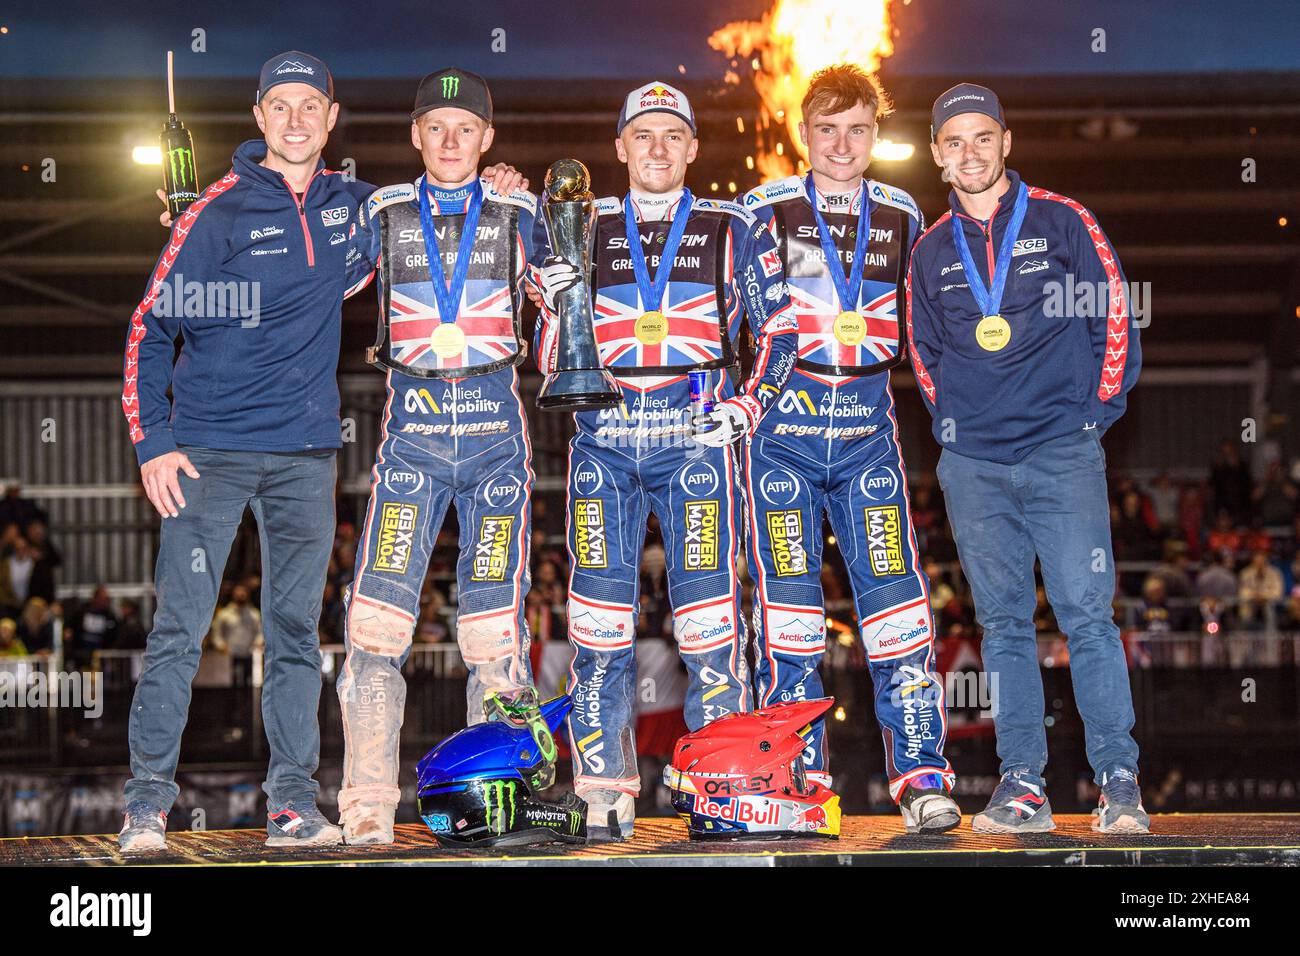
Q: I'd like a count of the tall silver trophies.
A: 1